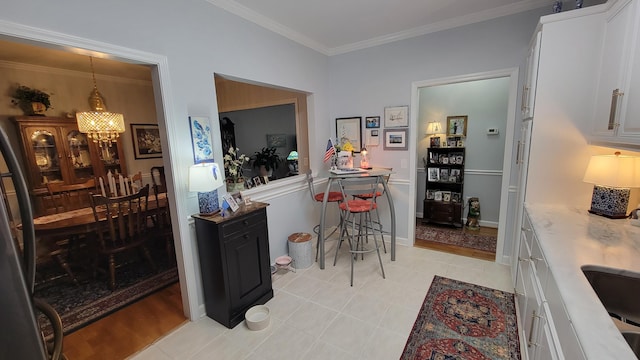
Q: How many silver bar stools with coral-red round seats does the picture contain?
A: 3